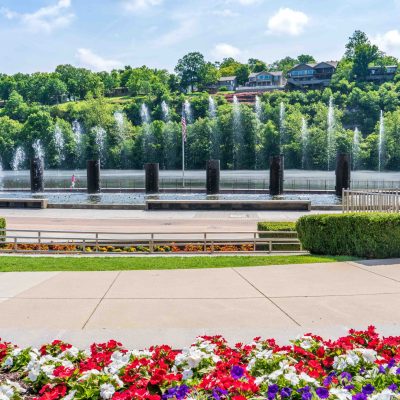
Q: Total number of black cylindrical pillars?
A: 6